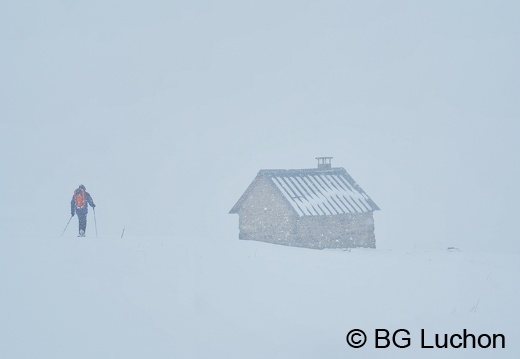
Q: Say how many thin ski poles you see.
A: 2